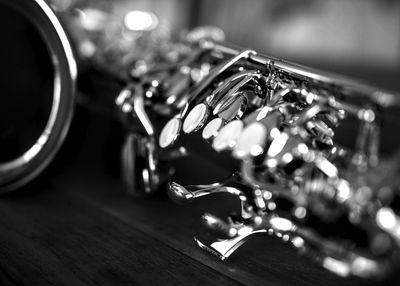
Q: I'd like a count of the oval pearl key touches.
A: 5